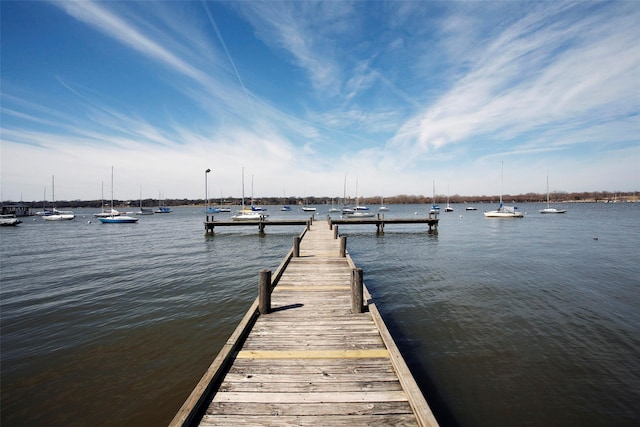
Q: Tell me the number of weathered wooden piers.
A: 1